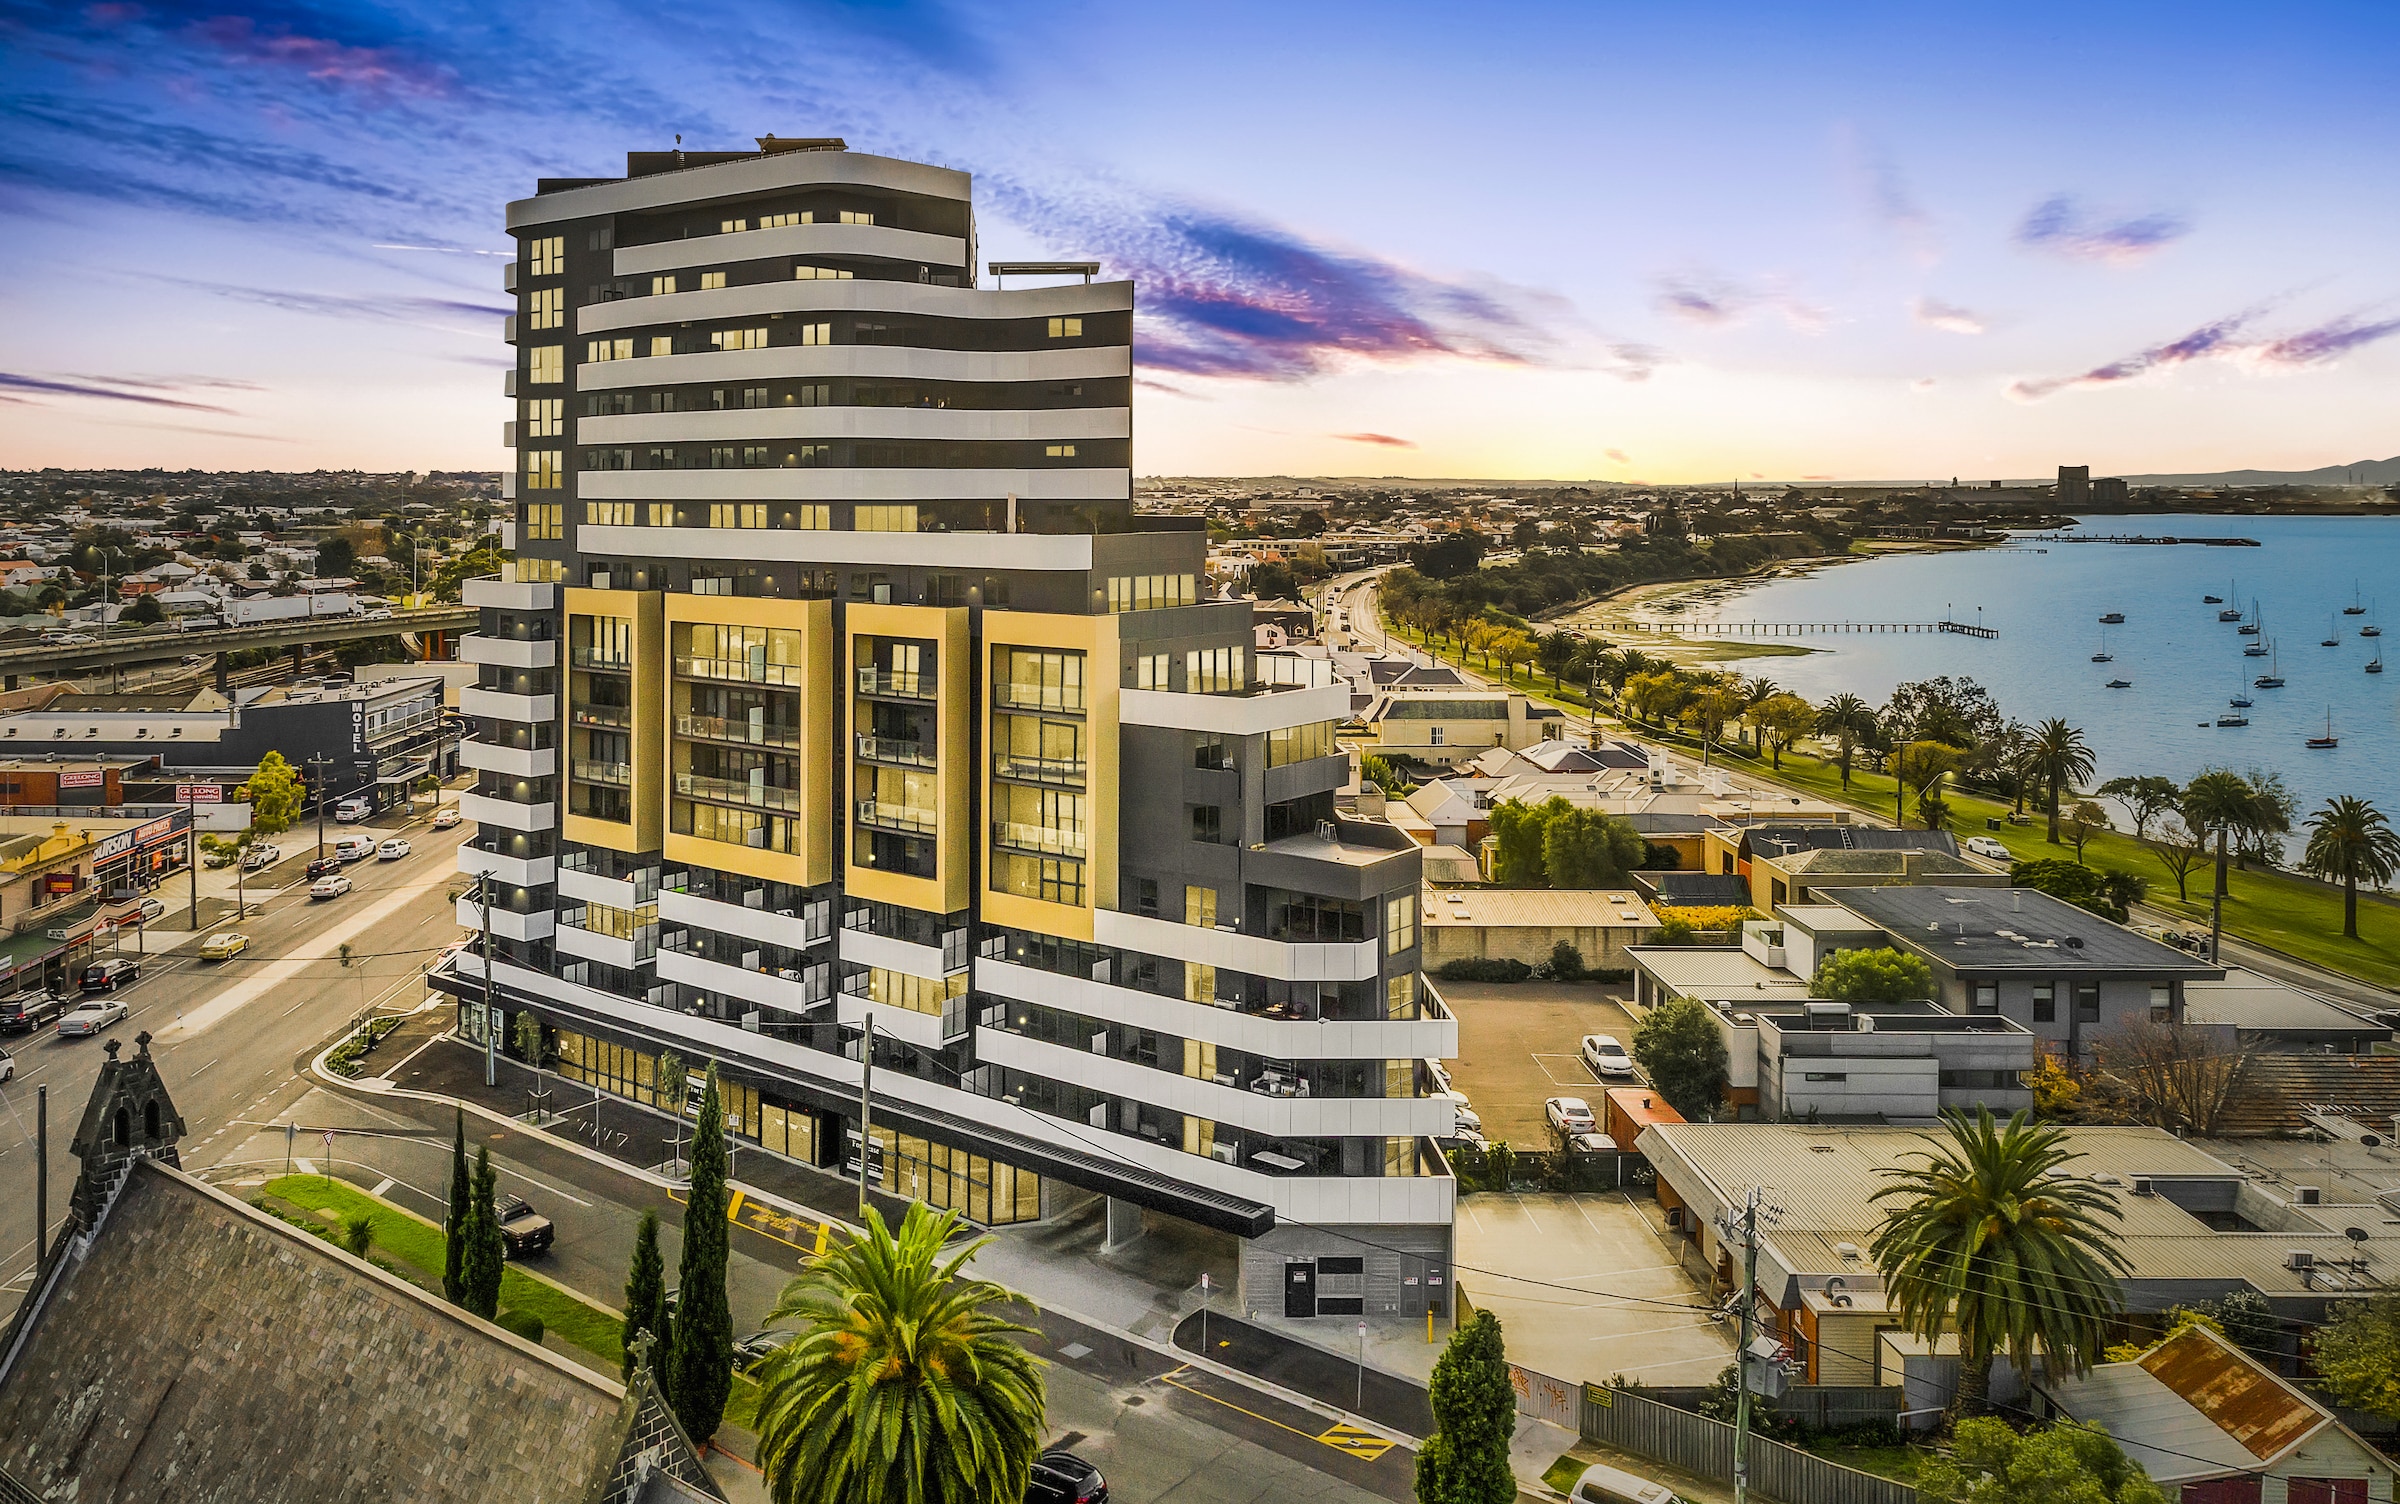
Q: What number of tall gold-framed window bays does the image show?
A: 4